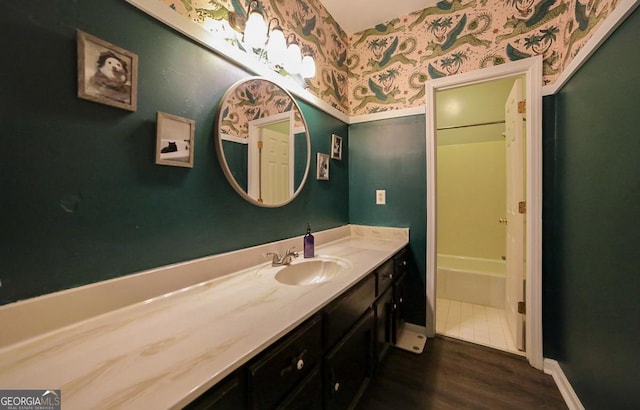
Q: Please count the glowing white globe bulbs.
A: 4